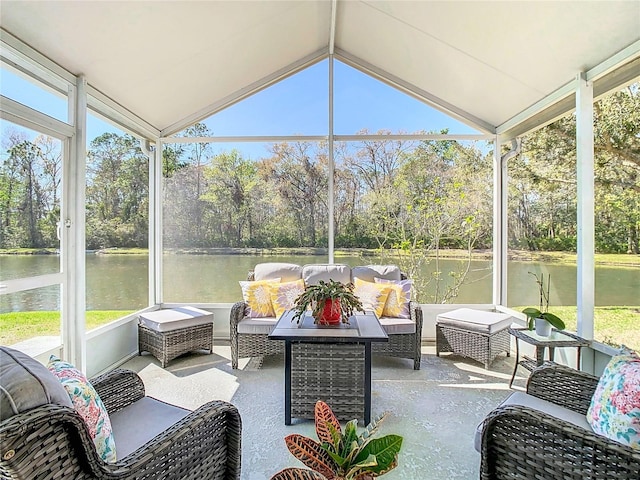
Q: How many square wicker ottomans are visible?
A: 2